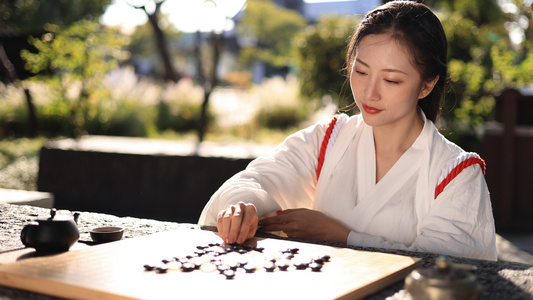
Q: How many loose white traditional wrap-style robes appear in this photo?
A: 1